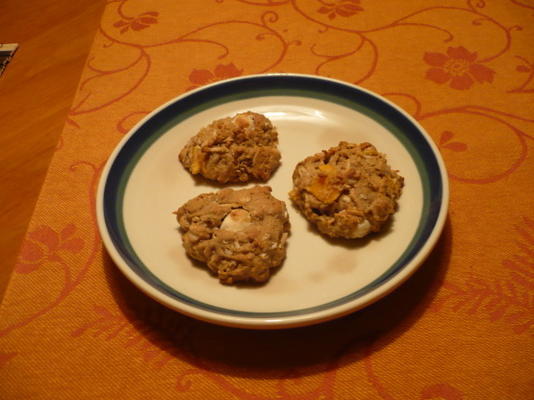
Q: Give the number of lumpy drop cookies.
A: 3